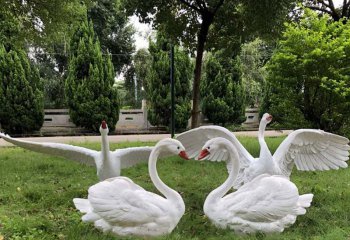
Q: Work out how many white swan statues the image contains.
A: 4